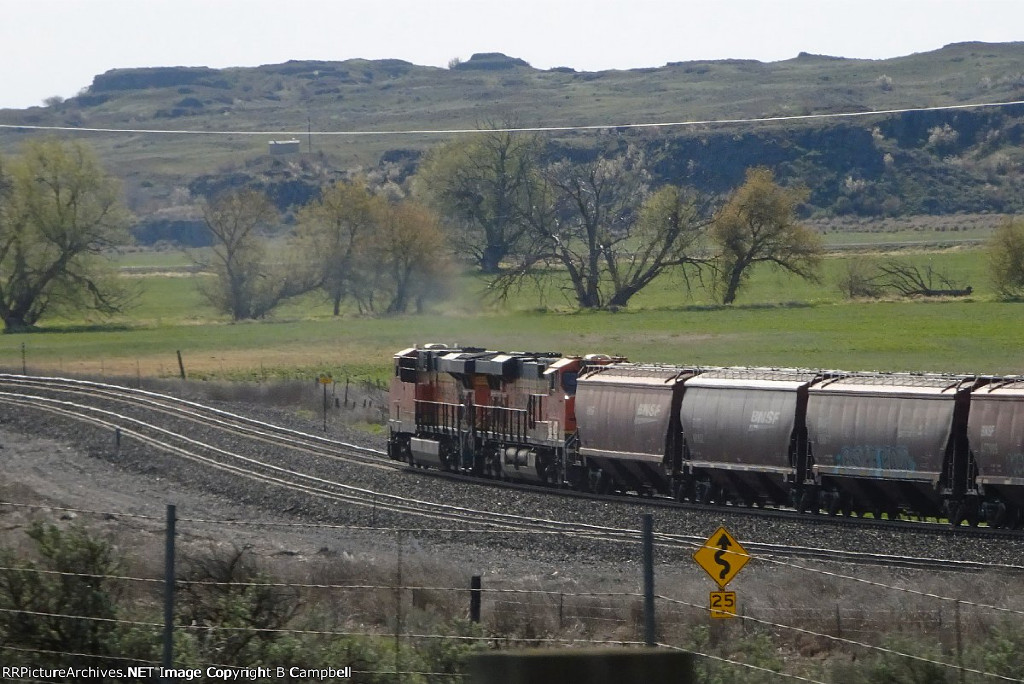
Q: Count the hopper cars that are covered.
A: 4